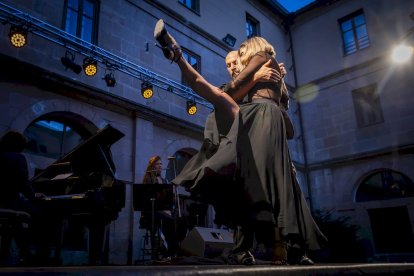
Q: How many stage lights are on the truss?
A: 6